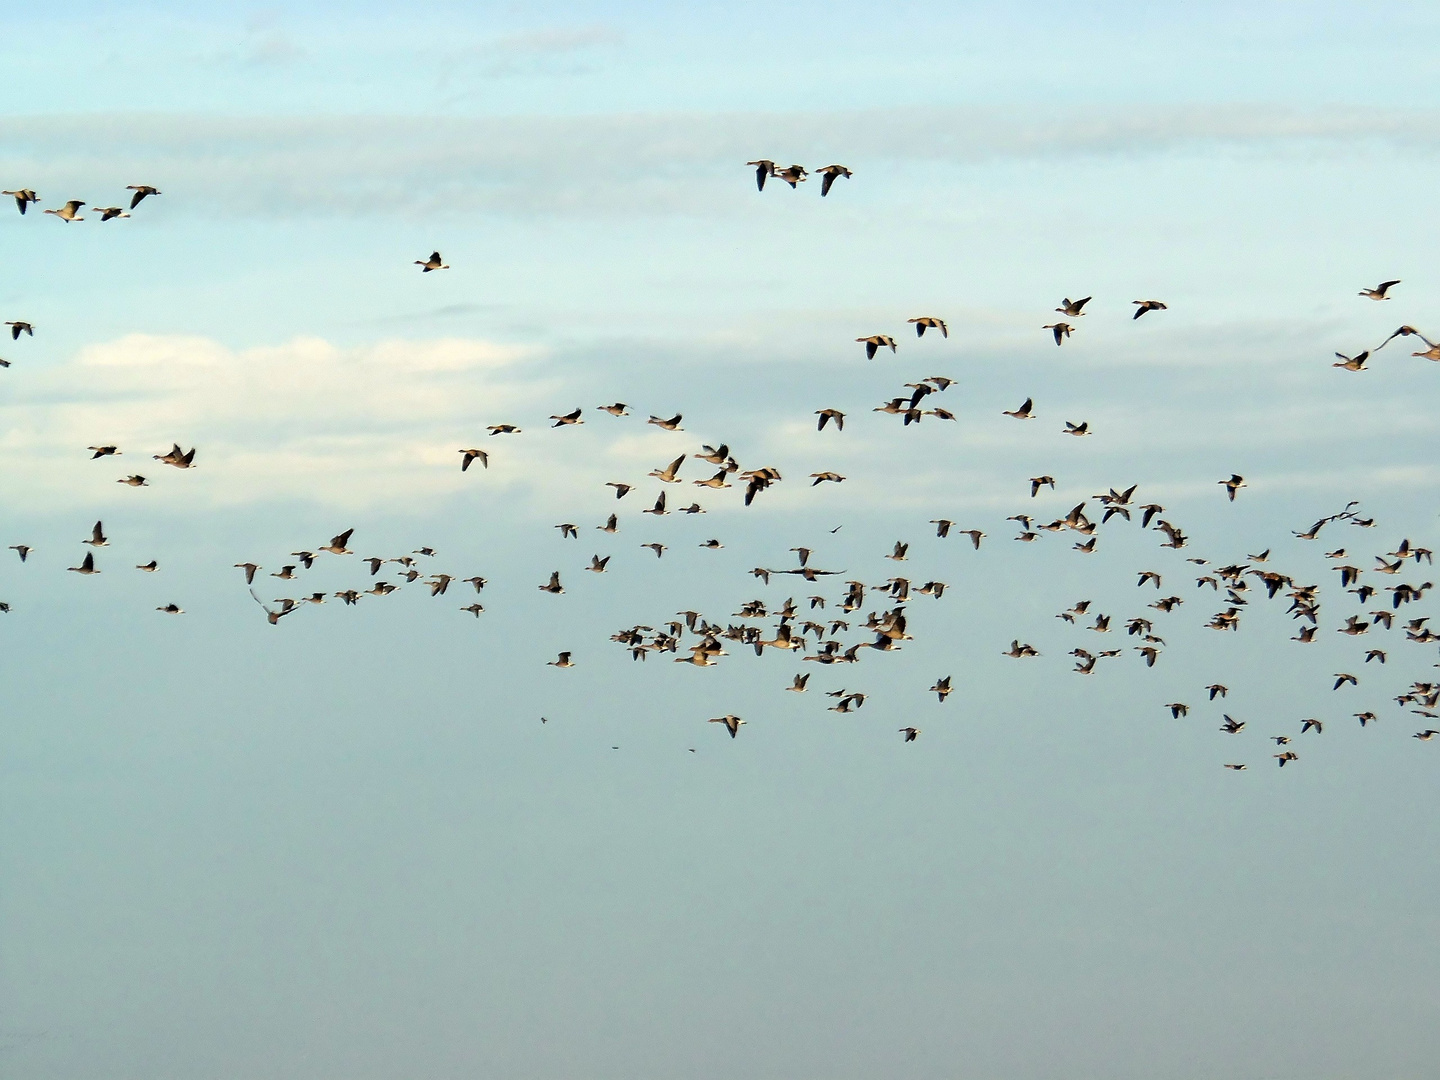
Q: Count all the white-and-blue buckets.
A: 0